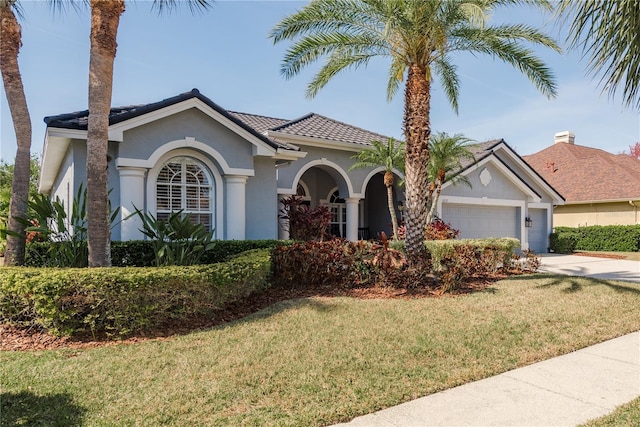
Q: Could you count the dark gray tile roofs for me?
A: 1